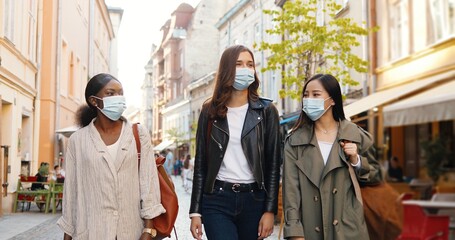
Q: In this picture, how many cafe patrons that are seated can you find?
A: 3